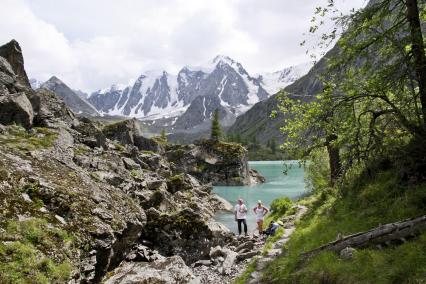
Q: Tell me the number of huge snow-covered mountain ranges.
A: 1